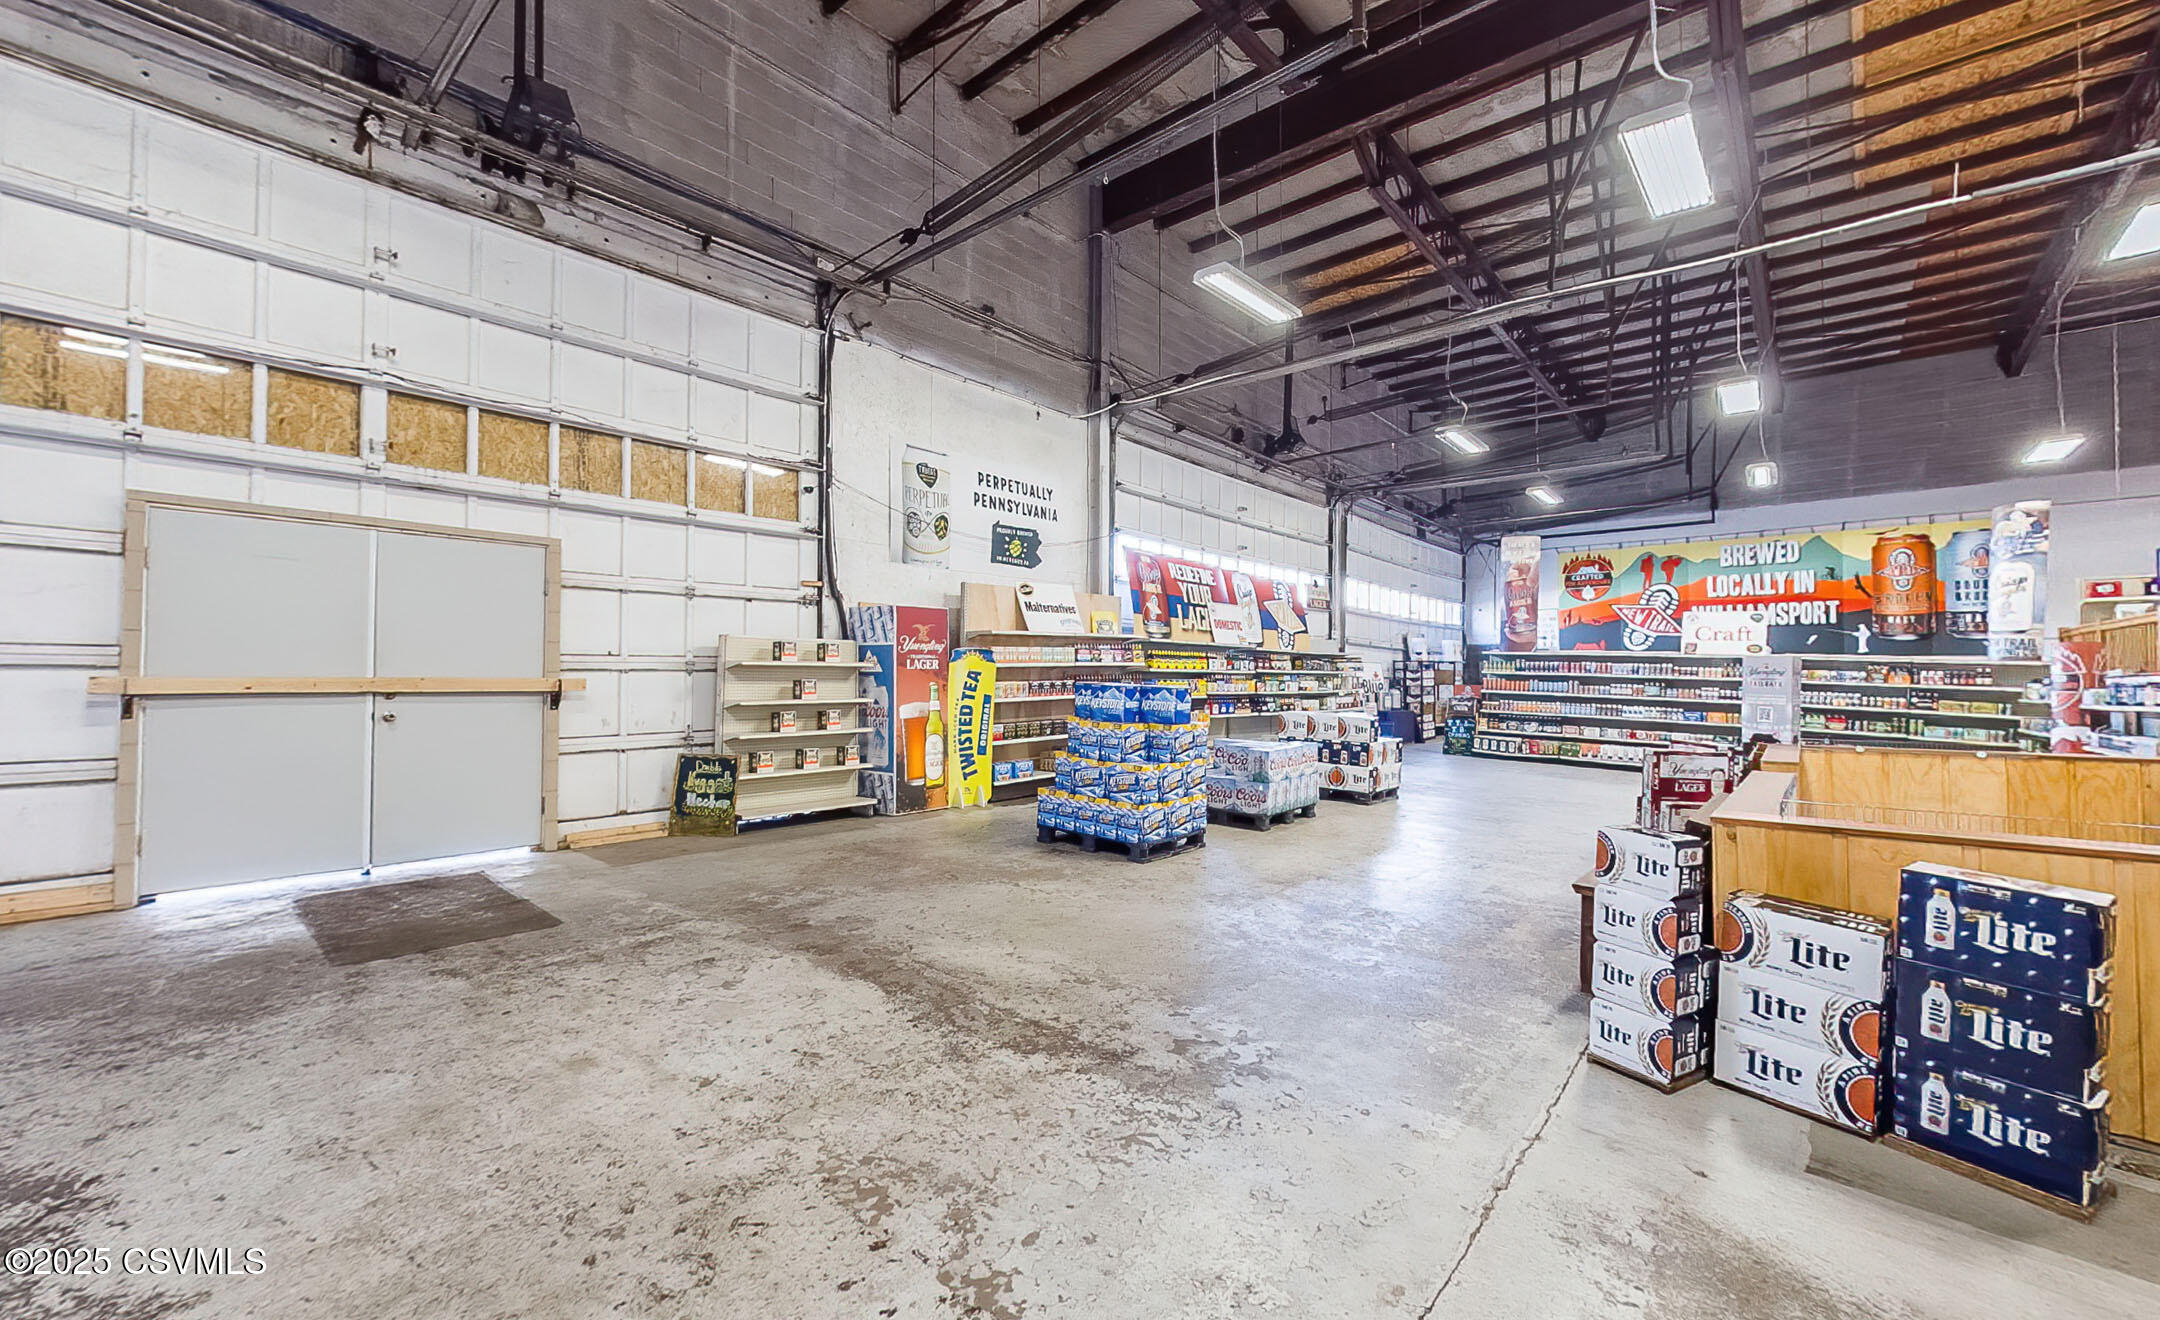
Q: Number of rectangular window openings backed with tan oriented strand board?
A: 9